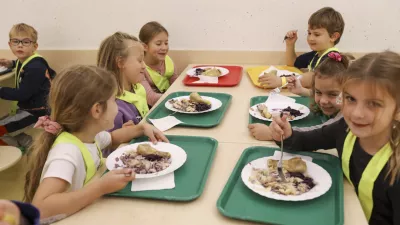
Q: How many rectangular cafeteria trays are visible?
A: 6